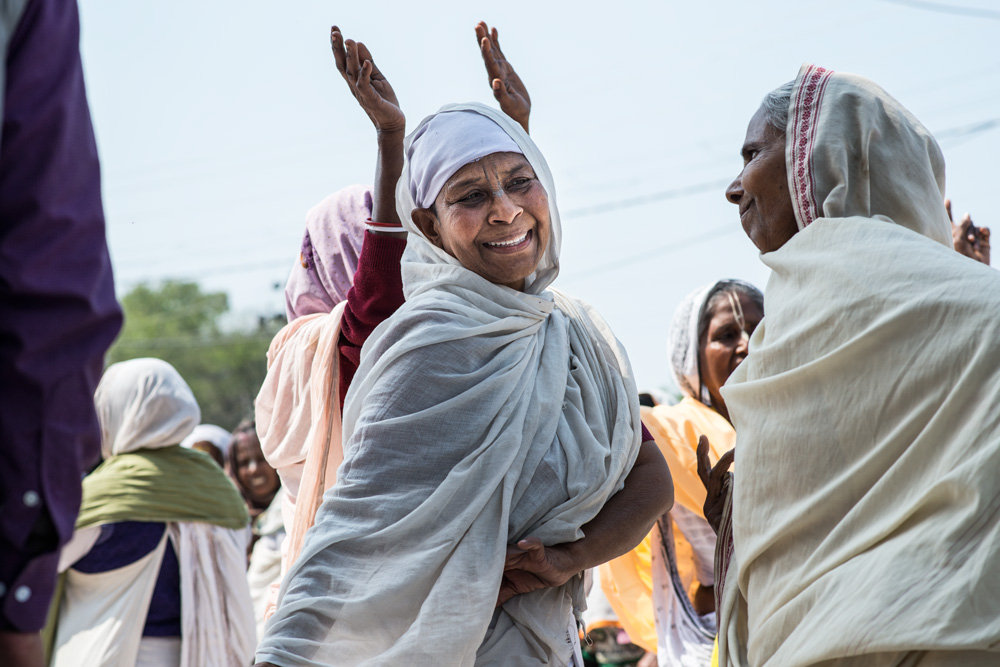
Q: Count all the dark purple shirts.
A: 1